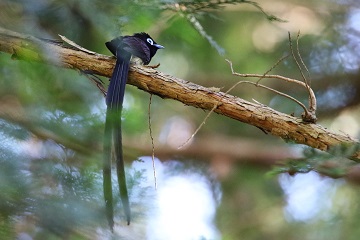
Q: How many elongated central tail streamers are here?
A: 2